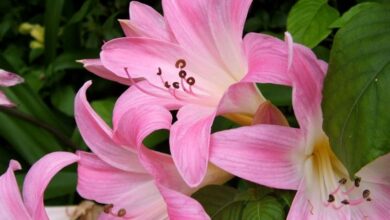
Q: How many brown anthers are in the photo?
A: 14